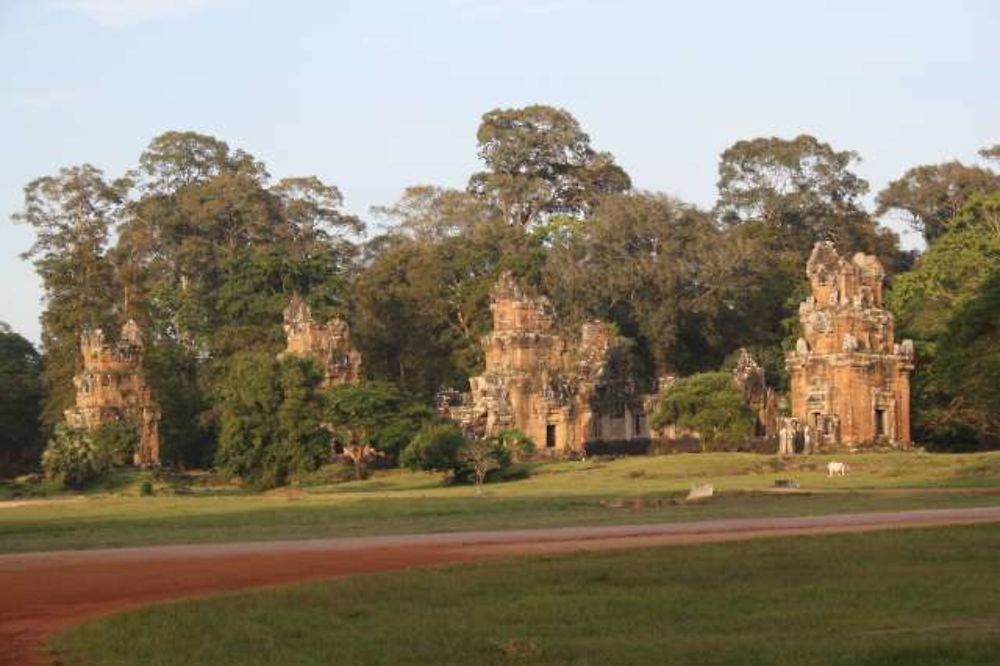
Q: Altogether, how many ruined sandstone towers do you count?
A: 4